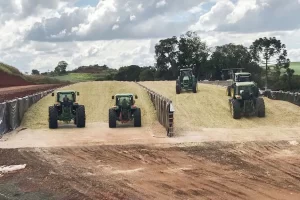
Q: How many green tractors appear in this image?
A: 5